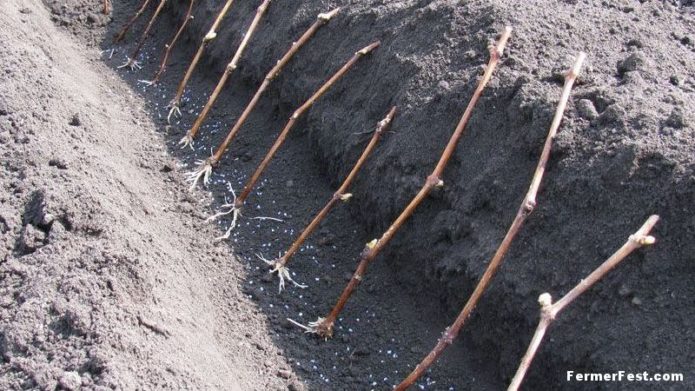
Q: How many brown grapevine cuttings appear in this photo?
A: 12